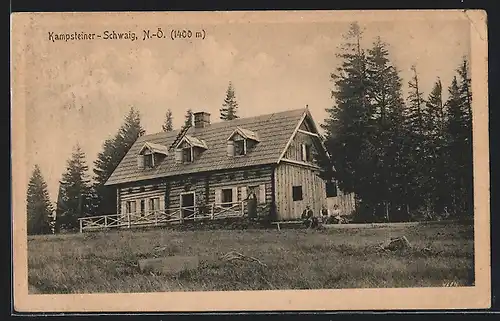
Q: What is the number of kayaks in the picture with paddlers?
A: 0